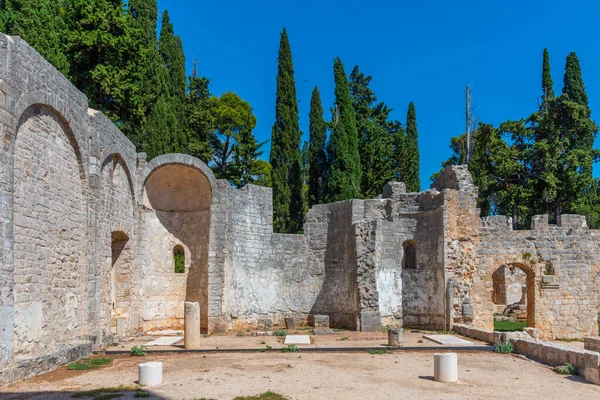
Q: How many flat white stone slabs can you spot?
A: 3